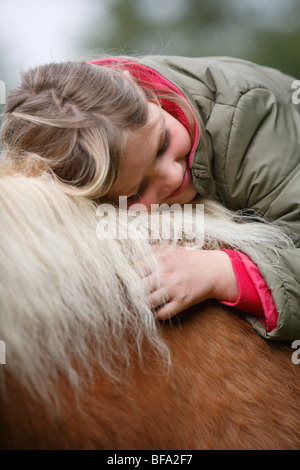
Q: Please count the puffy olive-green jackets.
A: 1